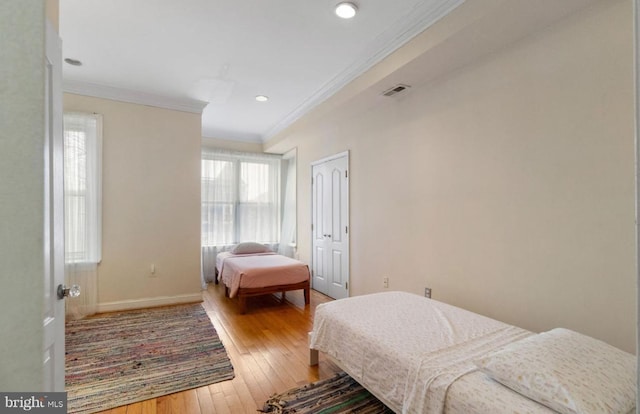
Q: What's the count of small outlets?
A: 3